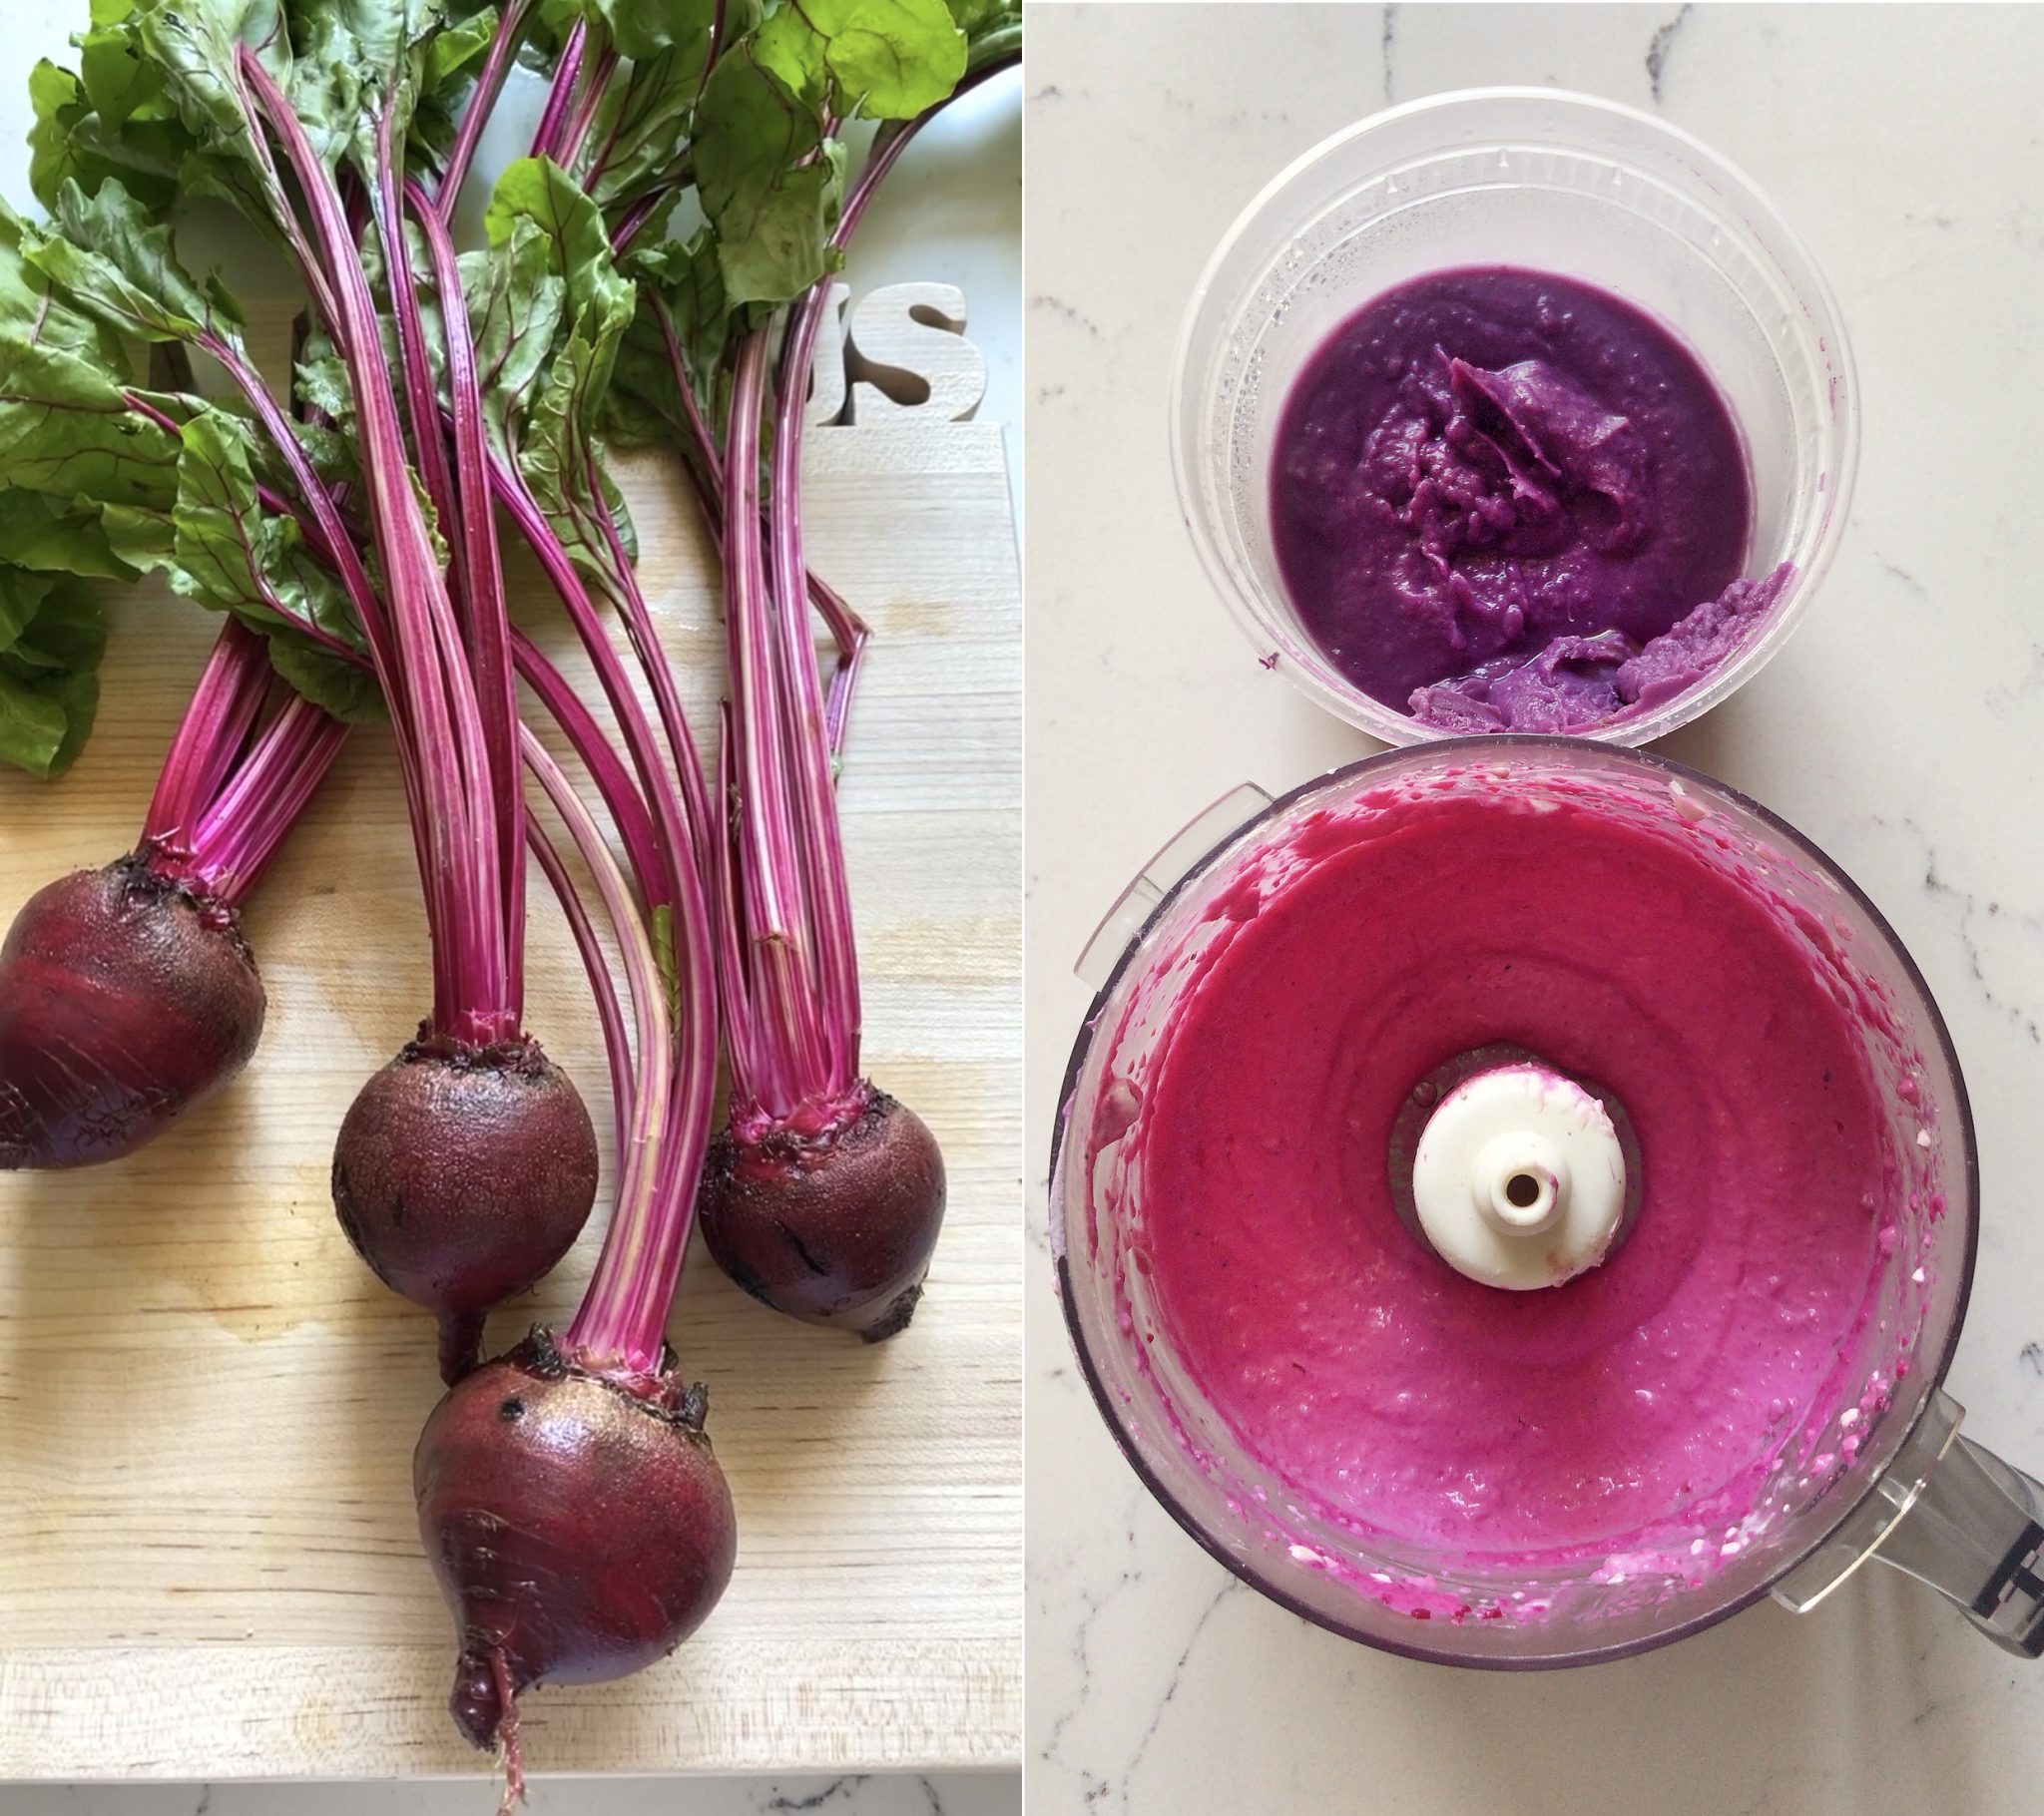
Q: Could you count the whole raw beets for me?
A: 4